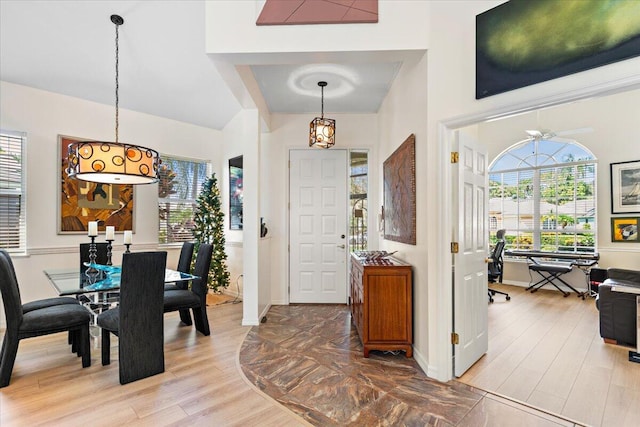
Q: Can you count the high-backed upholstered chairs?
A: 6